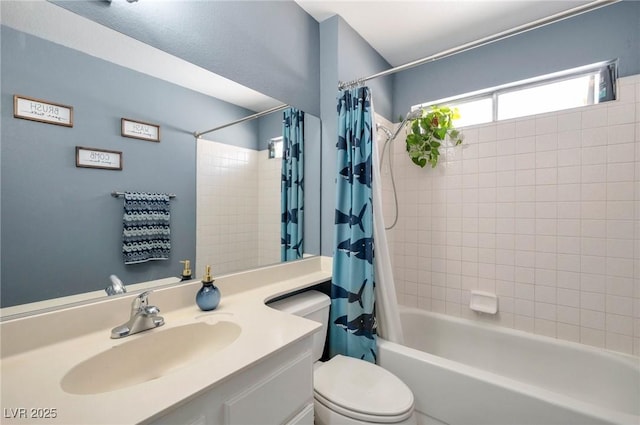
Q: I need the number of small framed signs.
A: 3